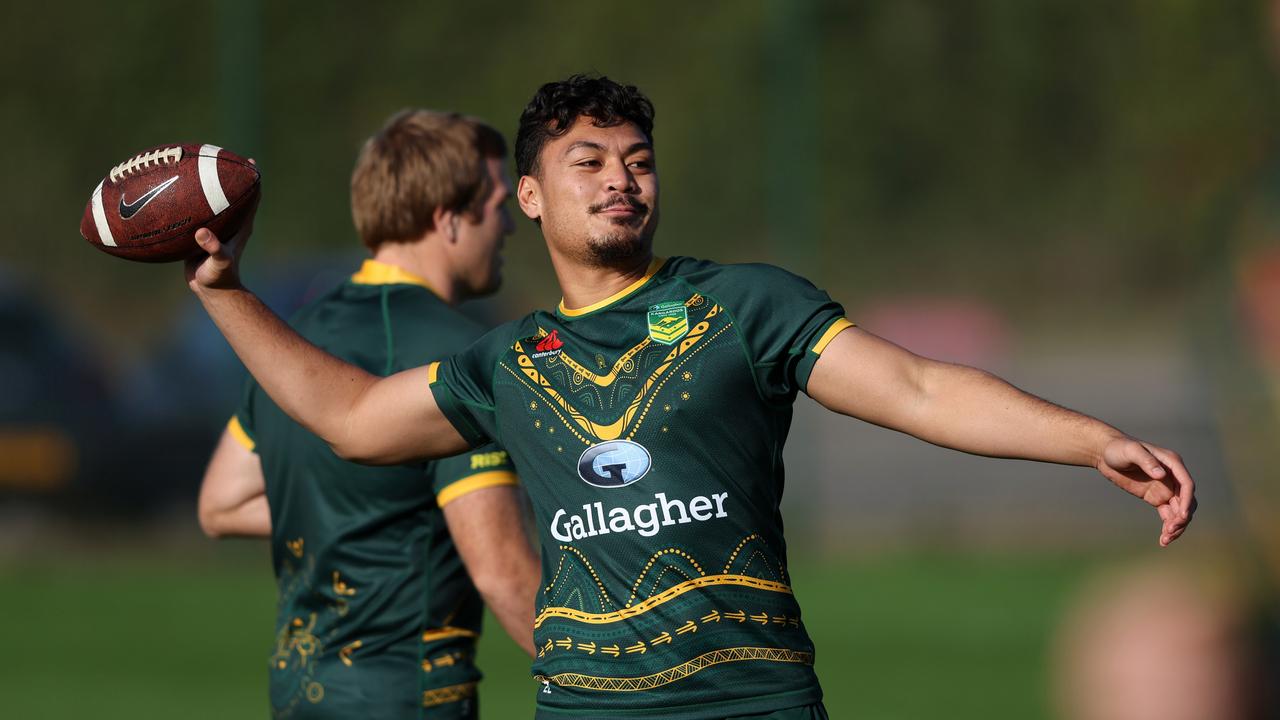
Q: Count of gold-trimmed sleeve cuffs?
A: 4